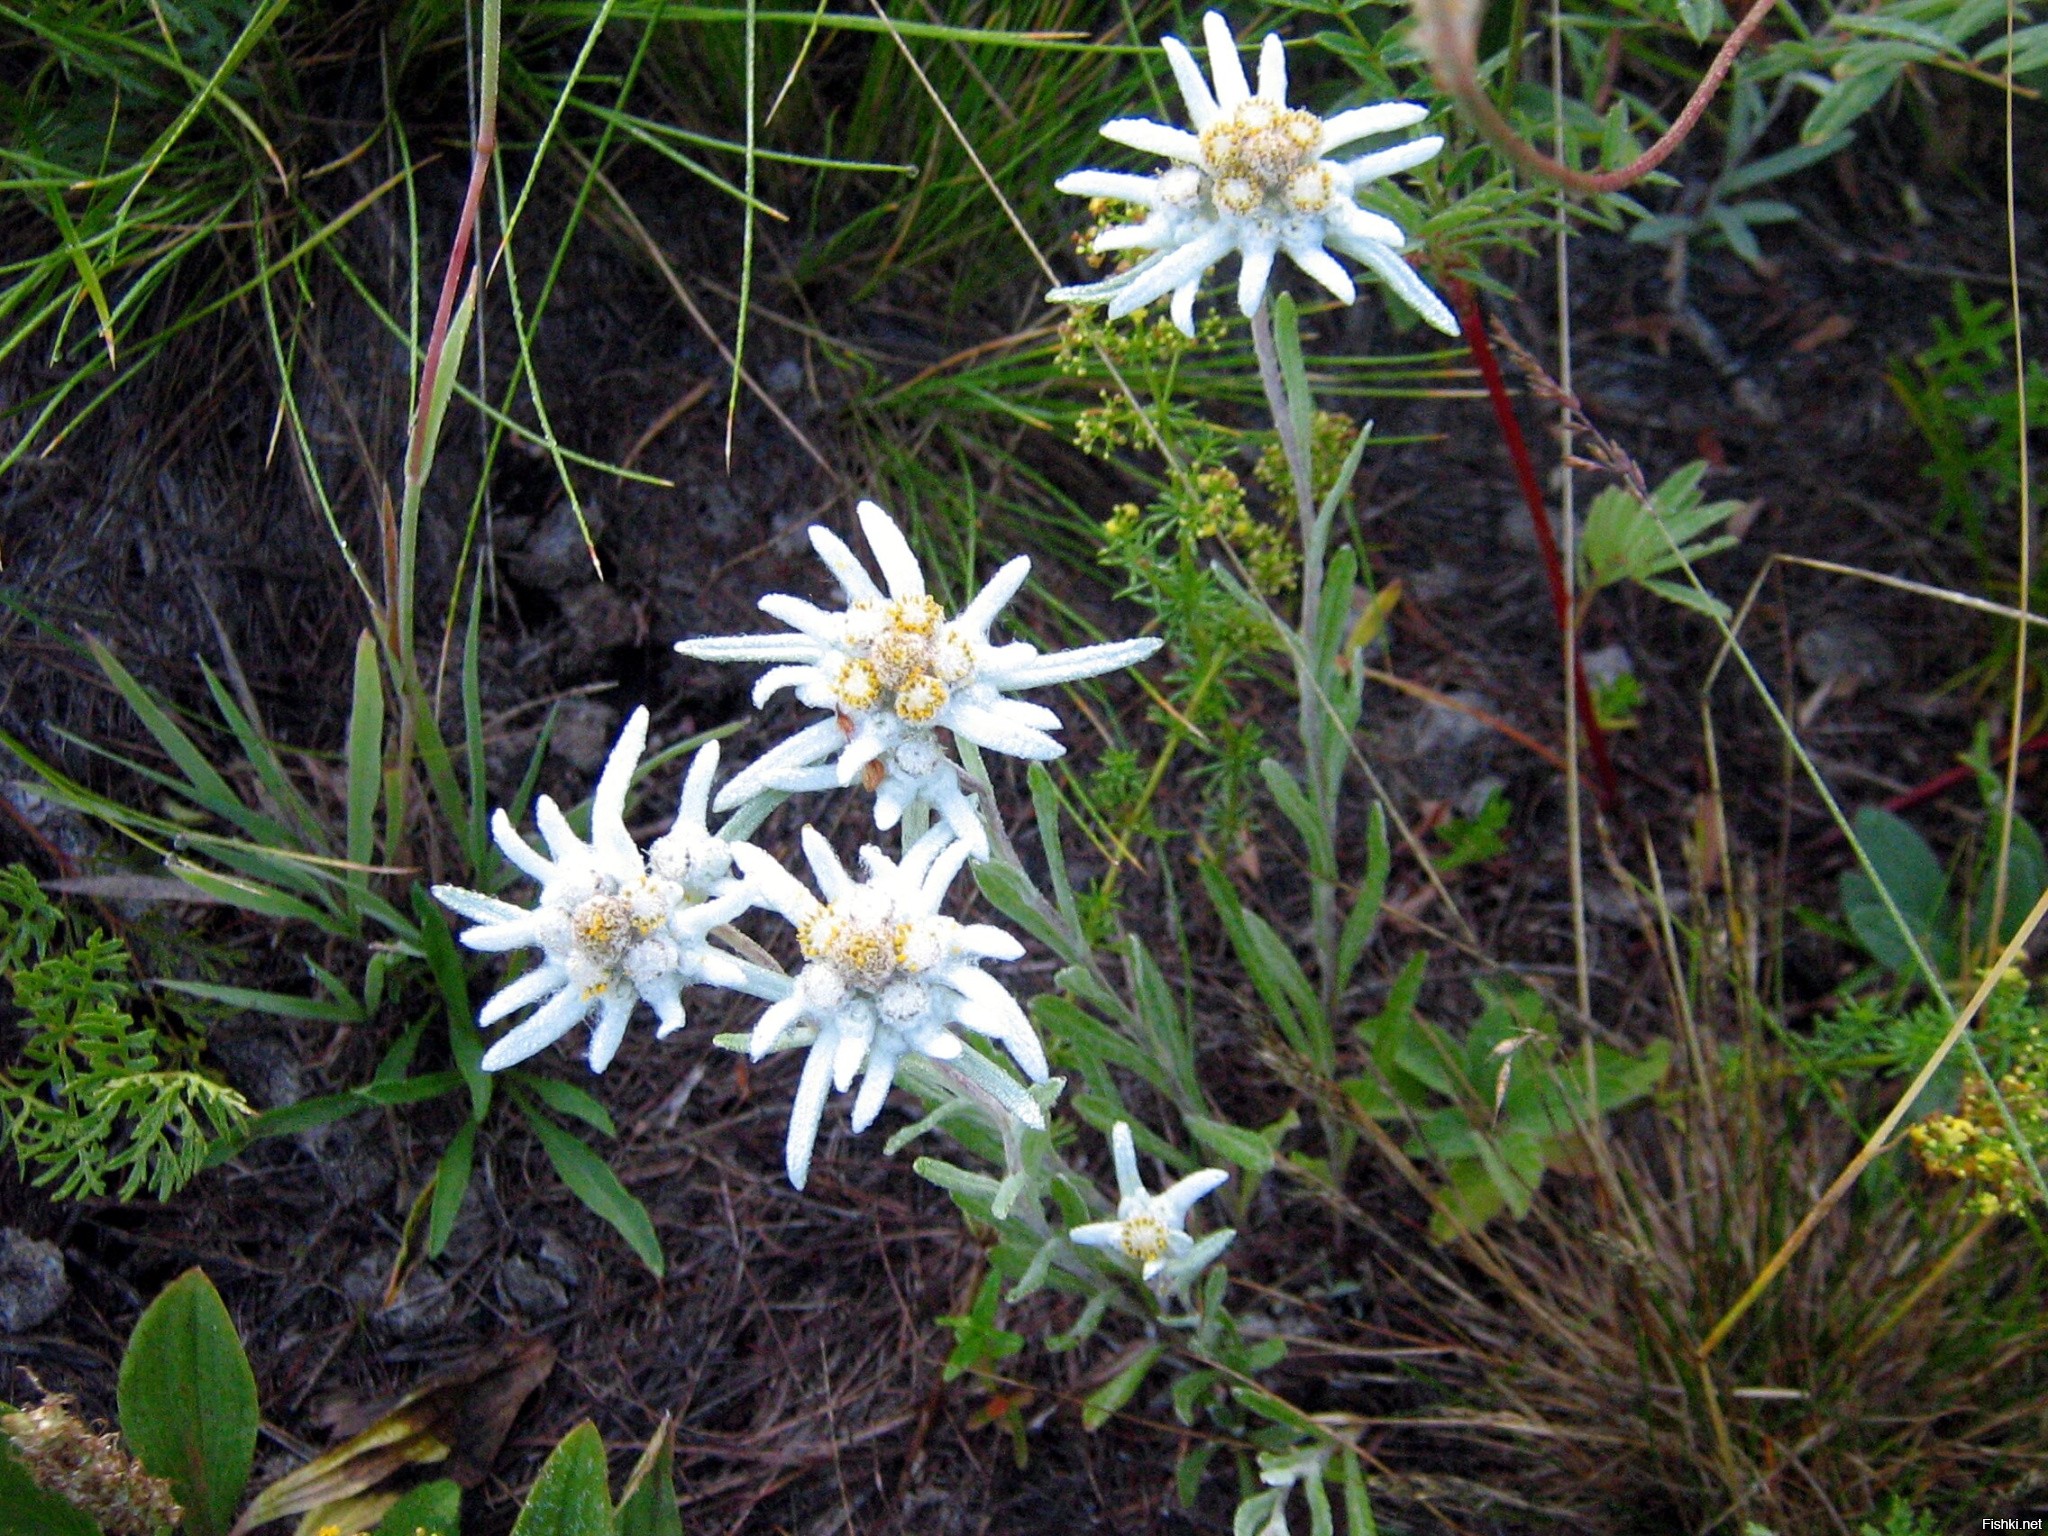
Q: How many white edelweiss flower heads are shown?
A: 5